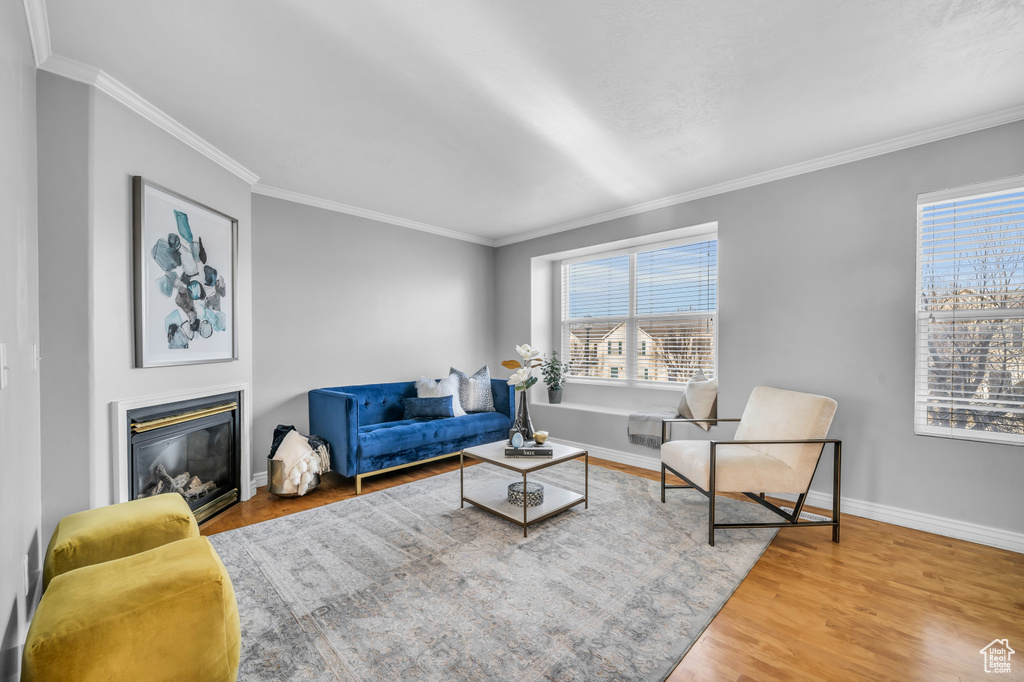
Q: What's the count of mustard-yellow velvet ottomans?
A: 2